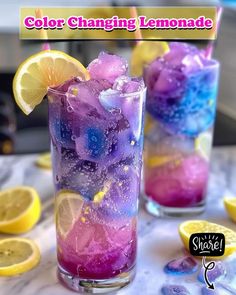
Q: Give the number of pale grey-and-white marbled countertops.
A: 1